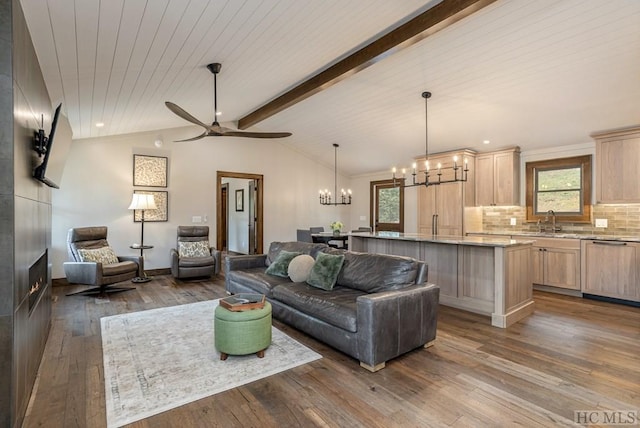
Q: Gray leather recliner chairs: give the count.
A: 2